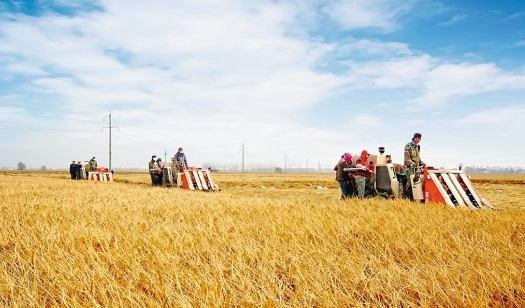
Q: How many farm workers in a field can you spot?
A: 9